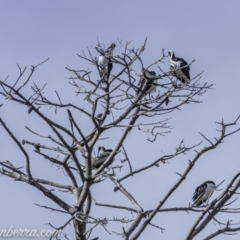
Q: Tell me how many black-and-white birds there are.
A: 5